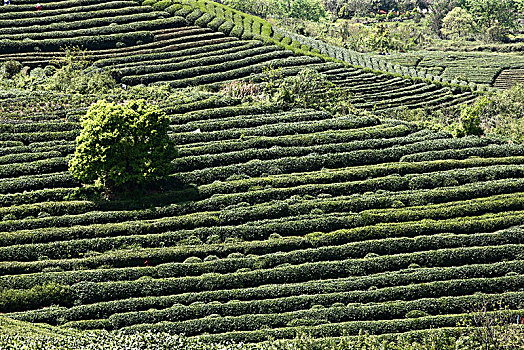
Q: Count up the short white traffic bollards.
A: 0